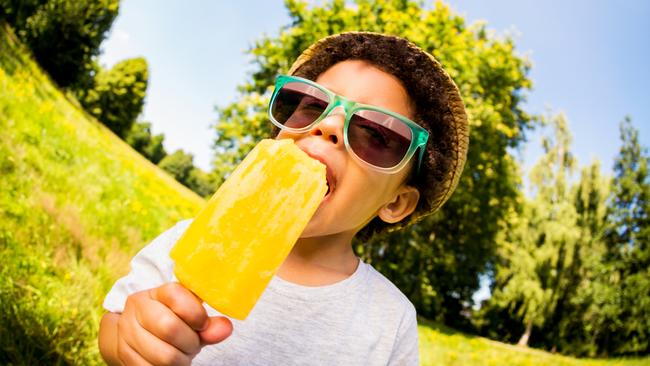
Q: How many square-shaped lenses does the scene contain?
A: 2